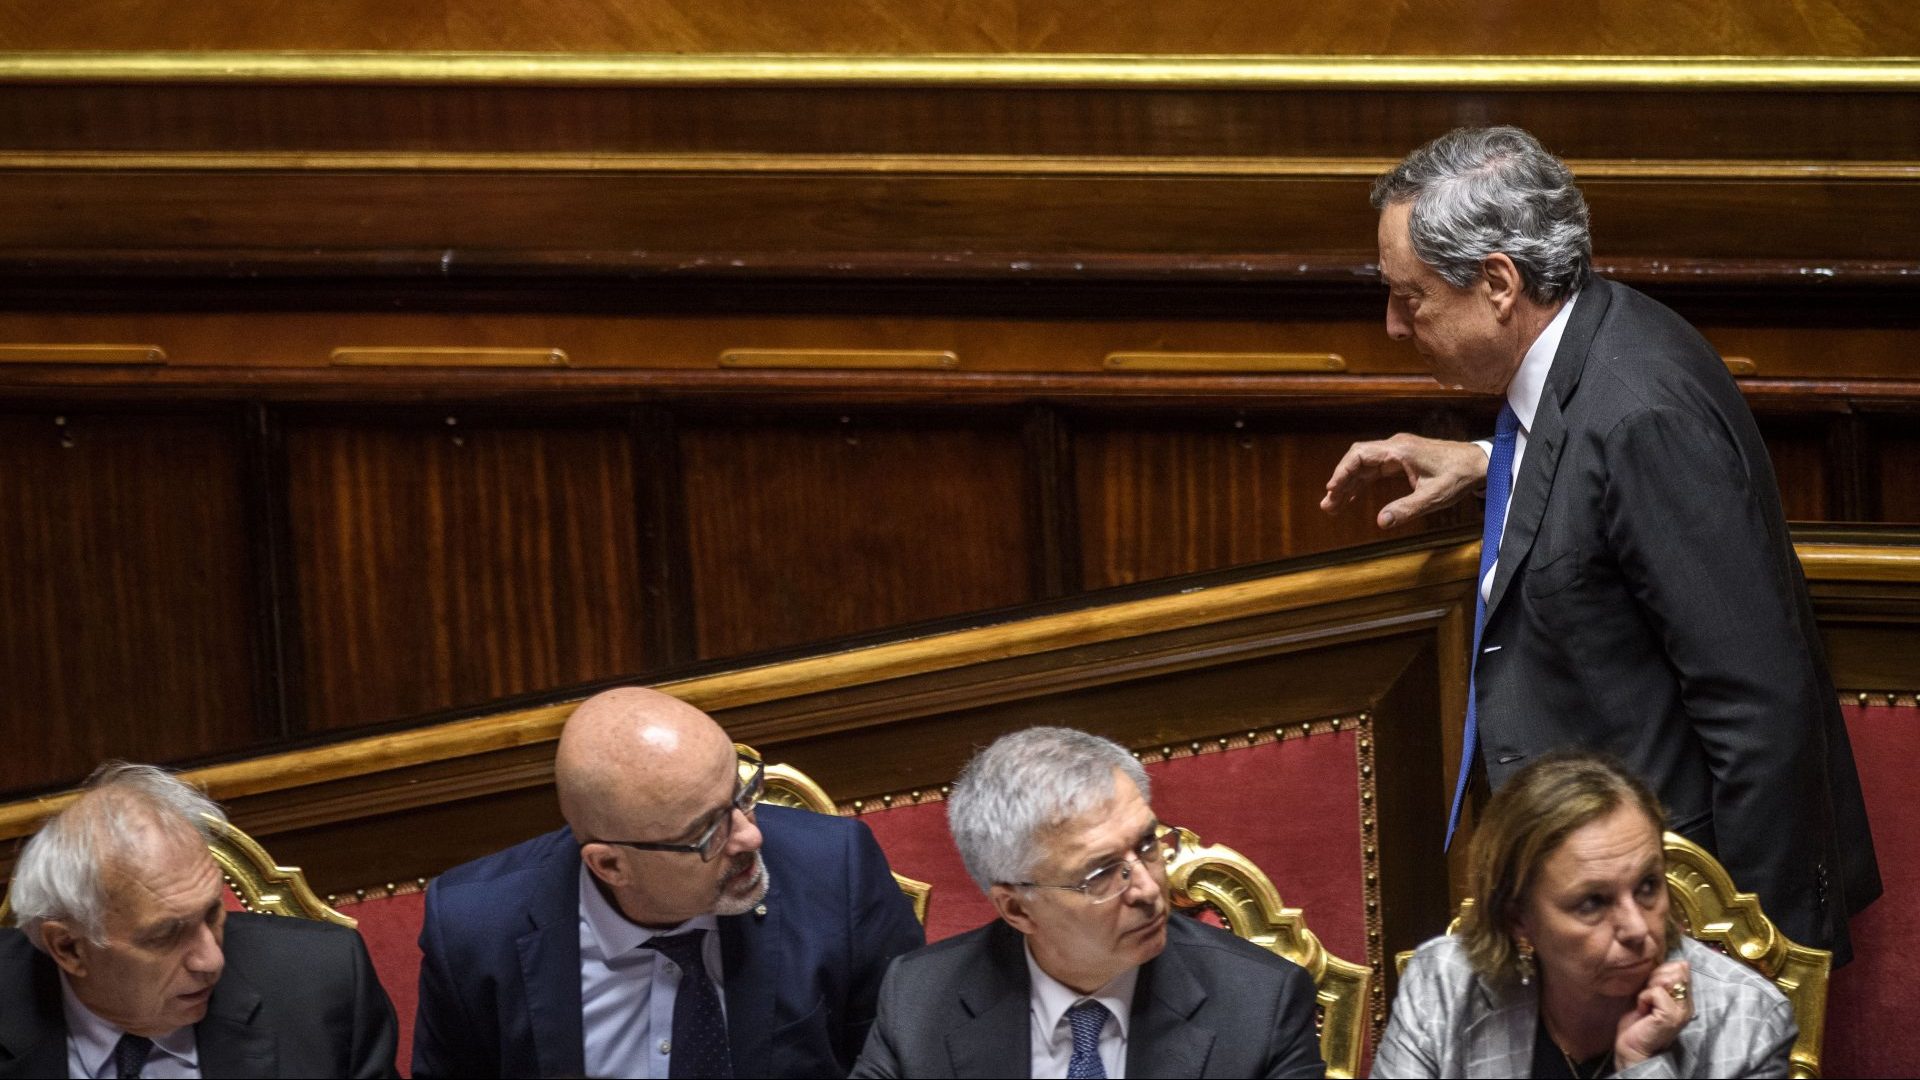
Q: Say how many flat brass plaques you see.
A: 5